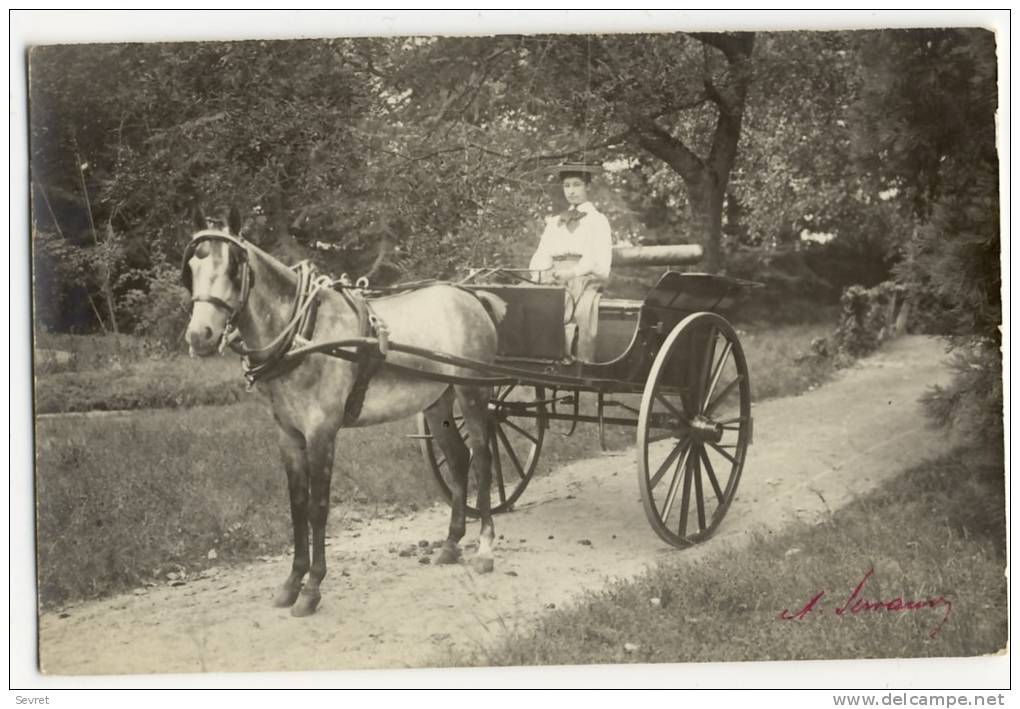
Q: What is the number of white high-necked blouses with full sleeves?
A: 1